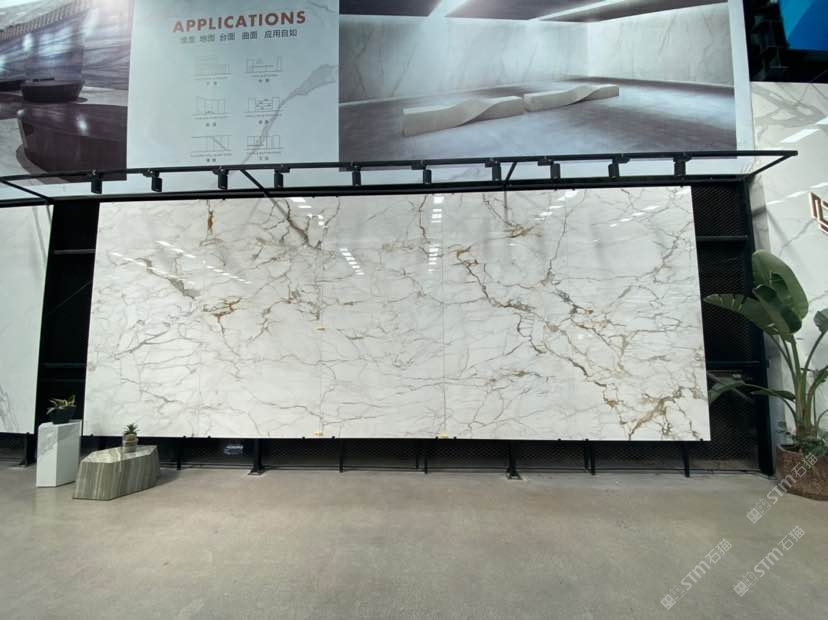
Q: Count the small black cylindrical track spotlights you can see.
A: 10